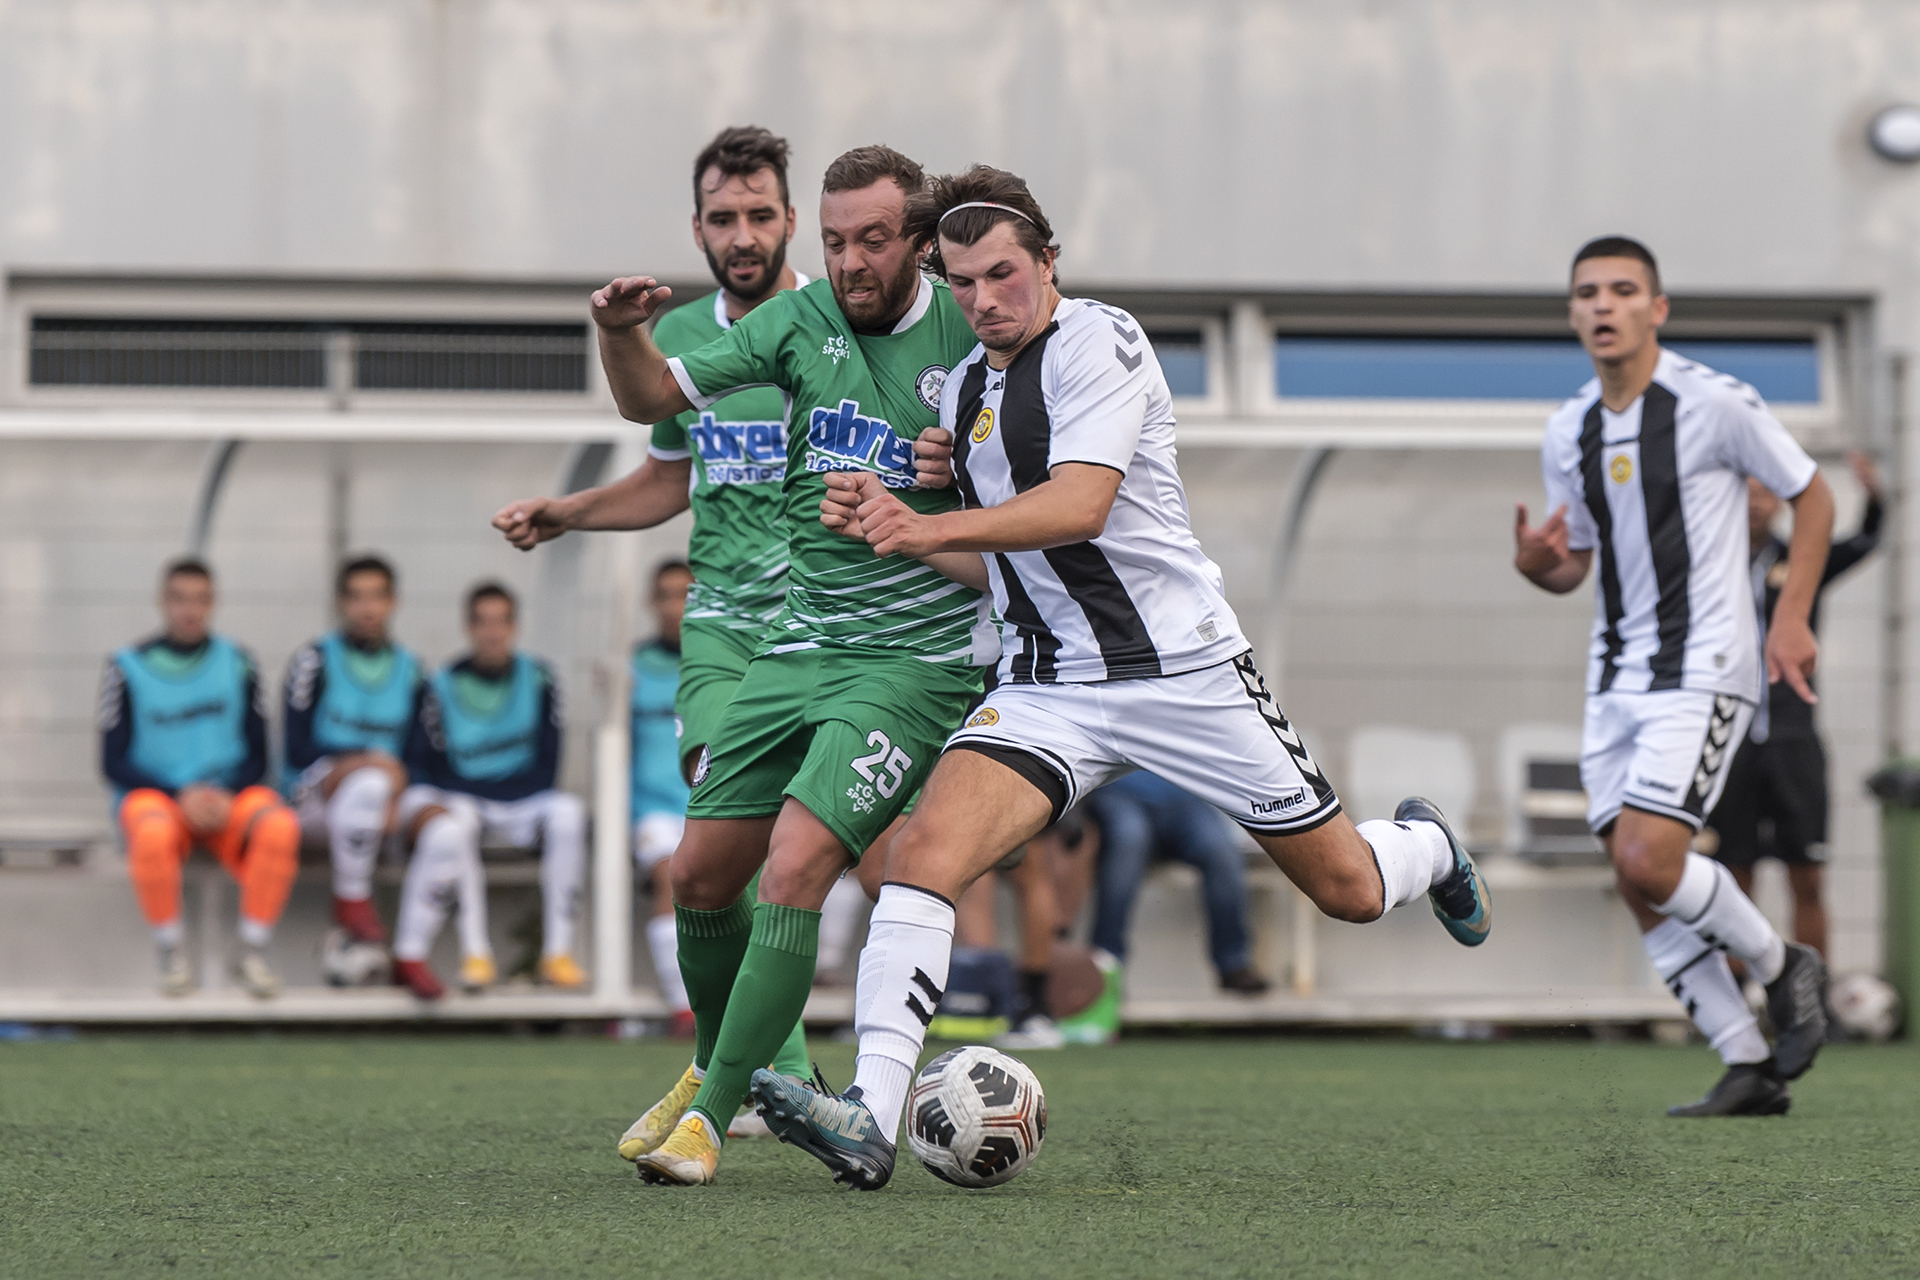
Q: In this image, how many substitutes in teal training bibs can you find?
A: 4